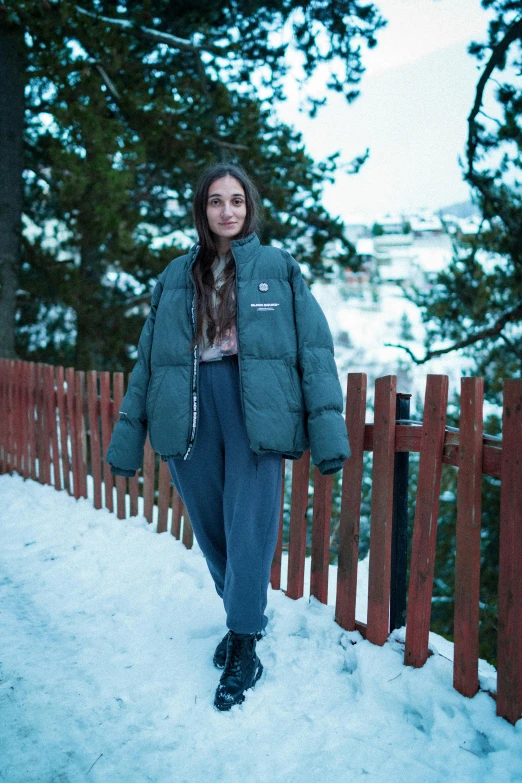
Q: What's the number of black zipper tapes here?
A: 1